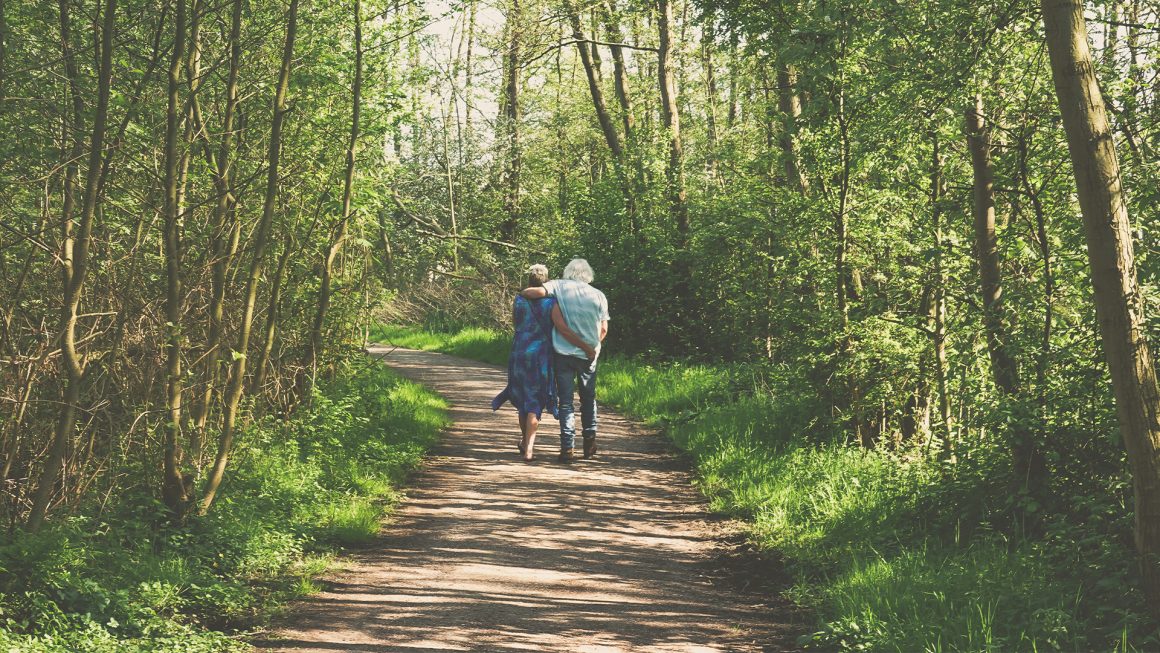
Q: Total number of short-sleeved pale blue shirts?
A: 1